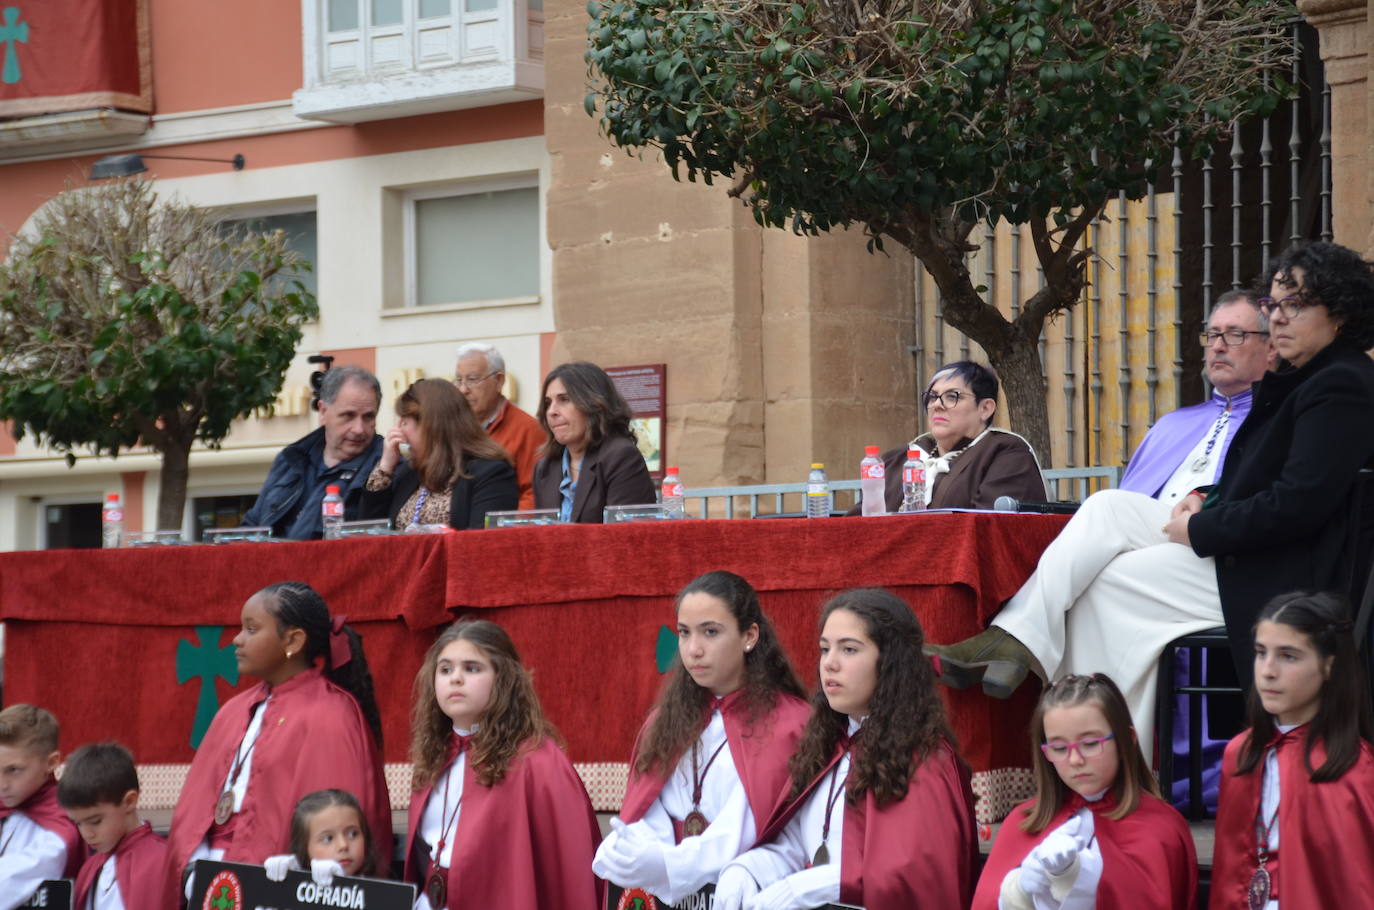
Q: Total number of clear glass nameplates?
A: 5